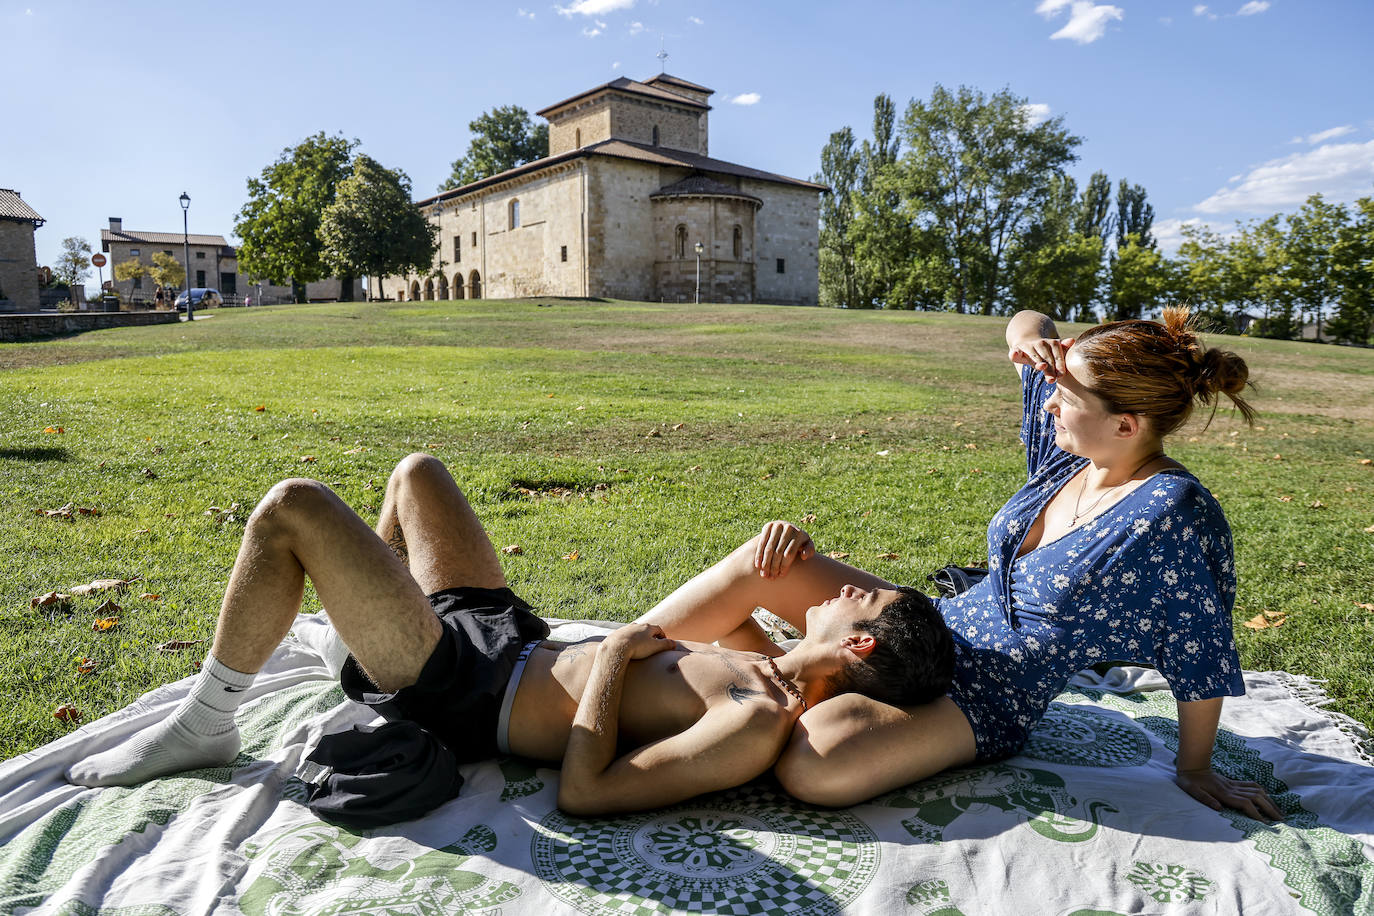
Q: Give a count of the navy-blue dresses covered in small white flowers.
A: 1